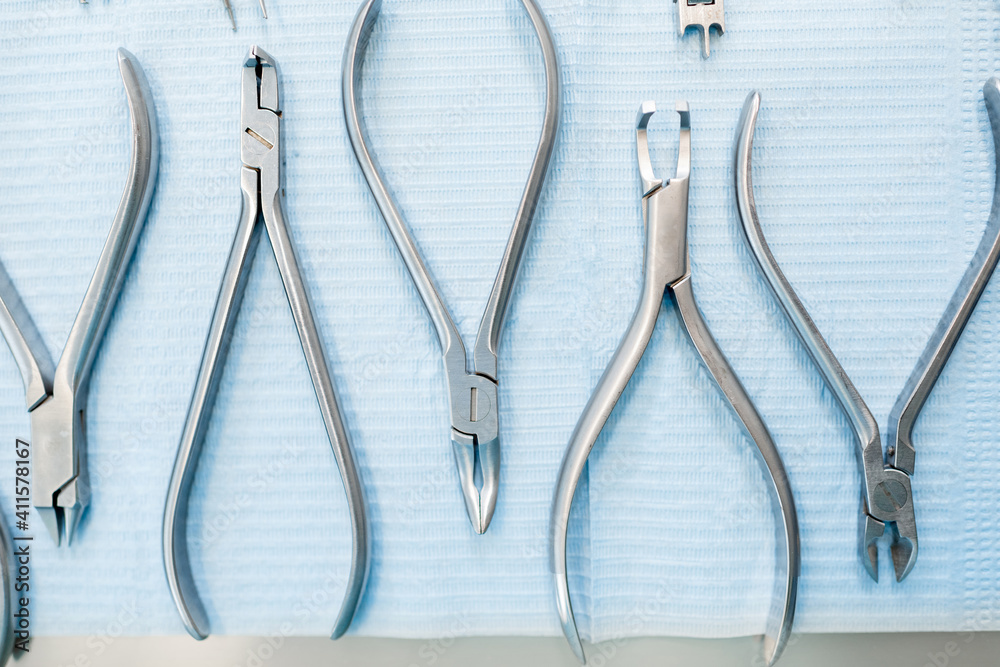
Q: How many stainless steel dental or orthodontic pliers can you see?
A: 5